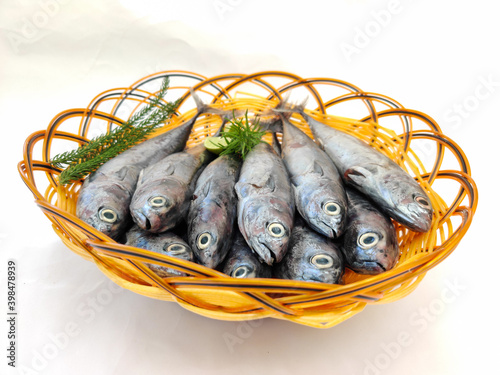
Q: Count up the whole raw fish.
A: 10